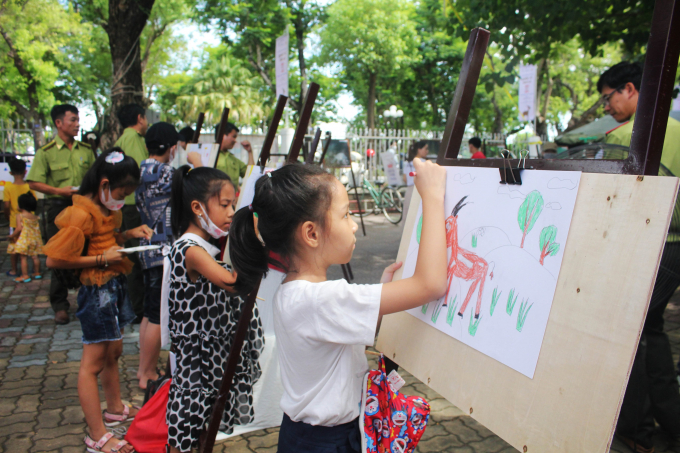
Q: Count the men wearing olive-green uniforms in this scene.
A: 4